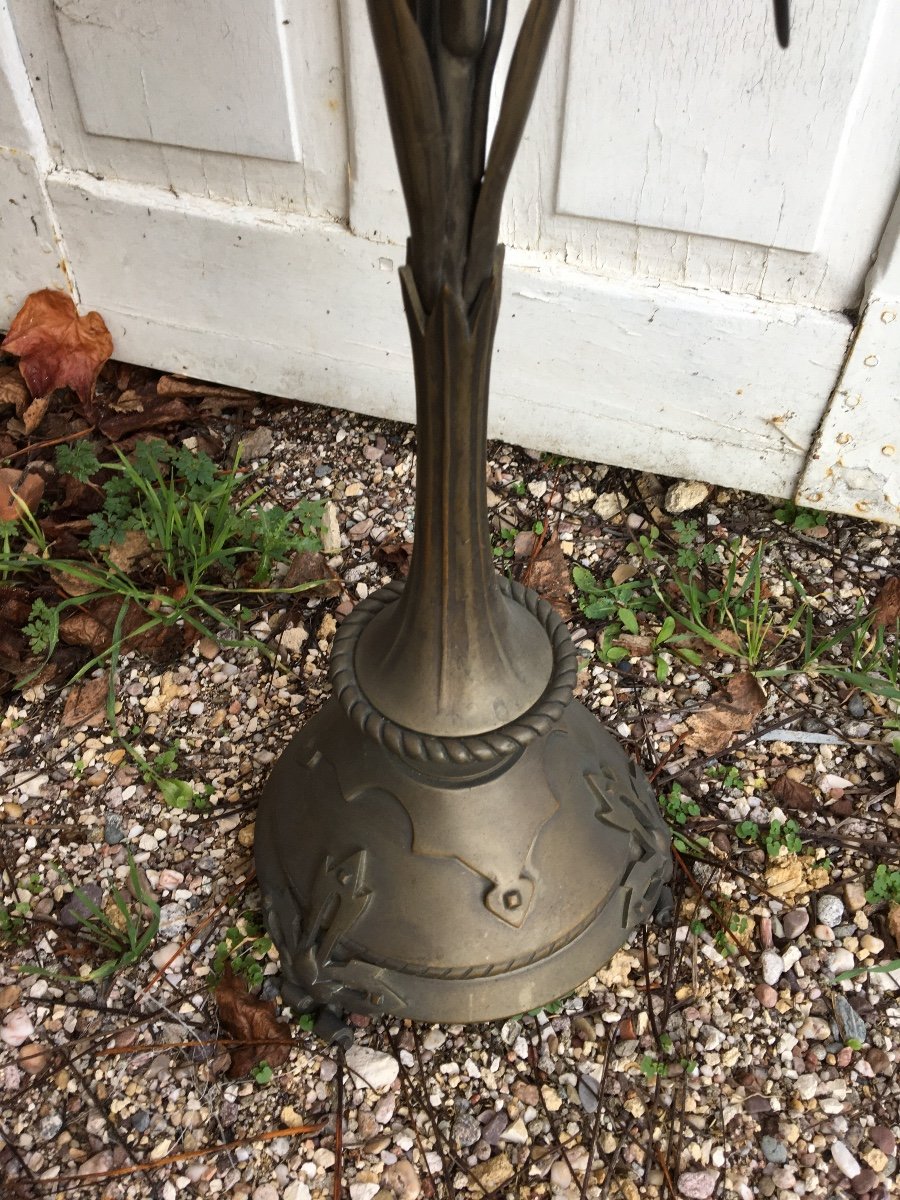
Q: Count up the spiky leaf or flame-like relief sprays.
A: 2